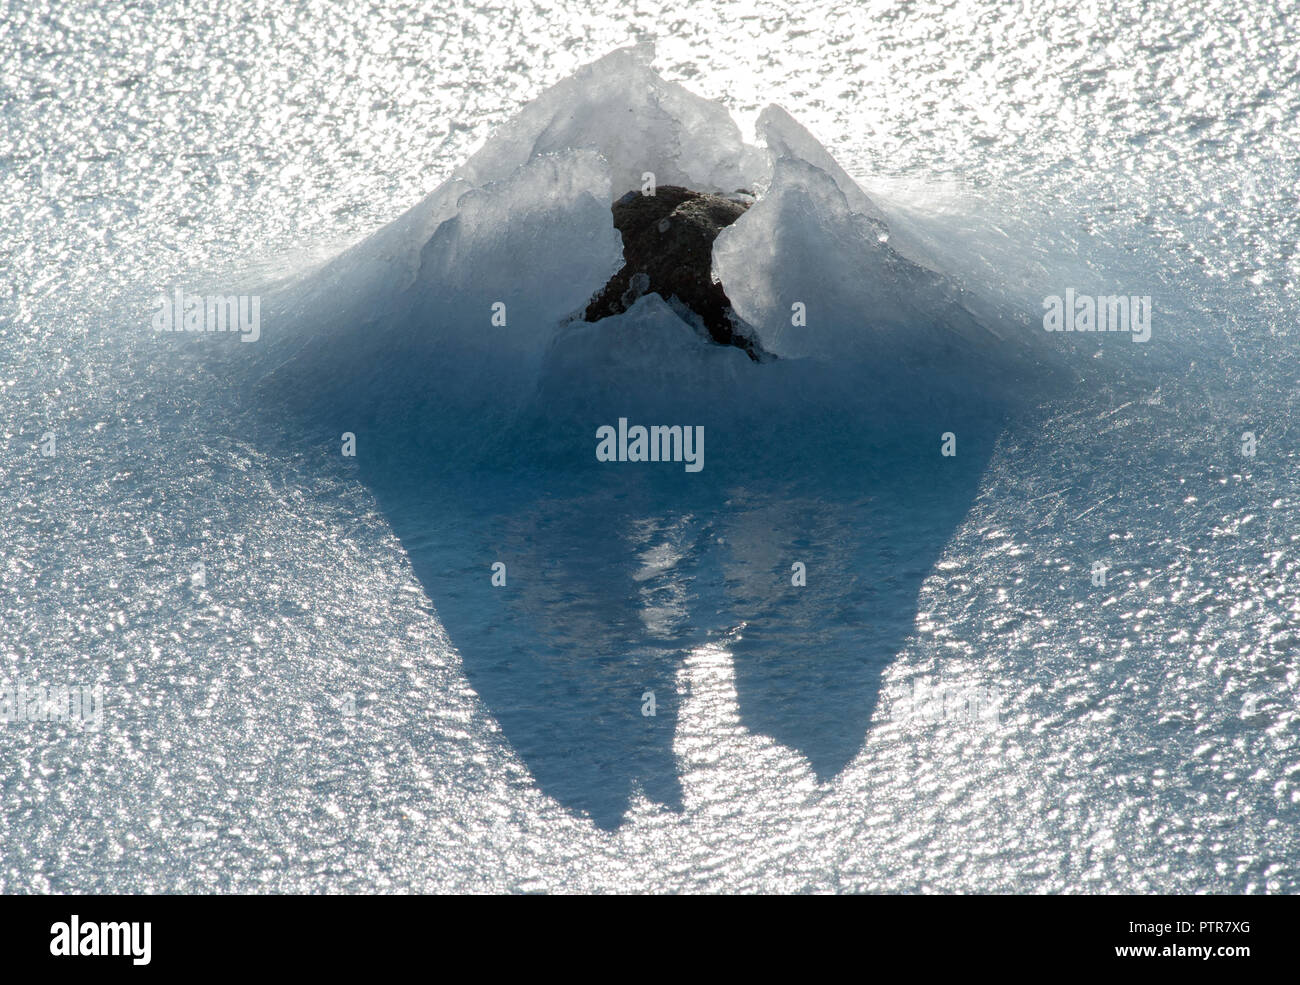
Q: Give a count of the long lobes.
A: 2